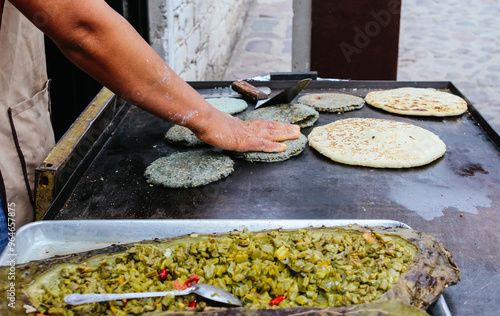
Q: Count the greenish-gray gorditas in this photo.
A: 6